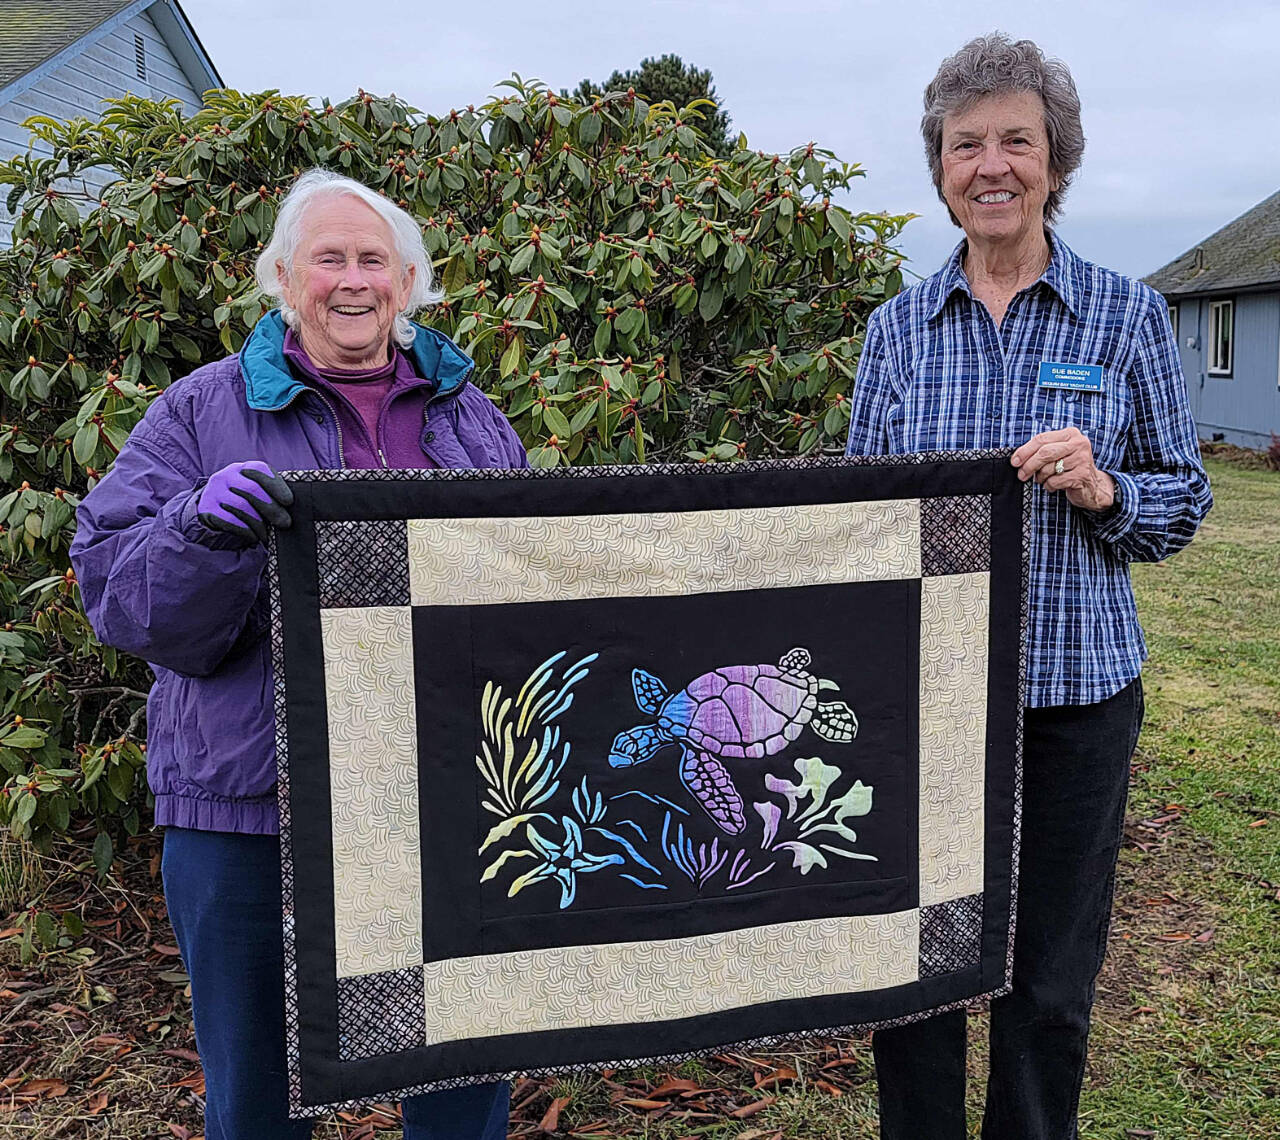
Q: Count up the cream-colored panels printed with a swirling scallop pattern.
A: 4